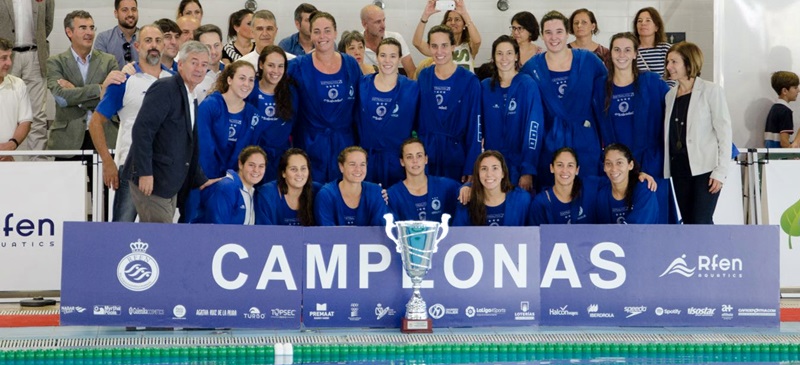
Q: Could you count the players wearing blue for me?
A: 15